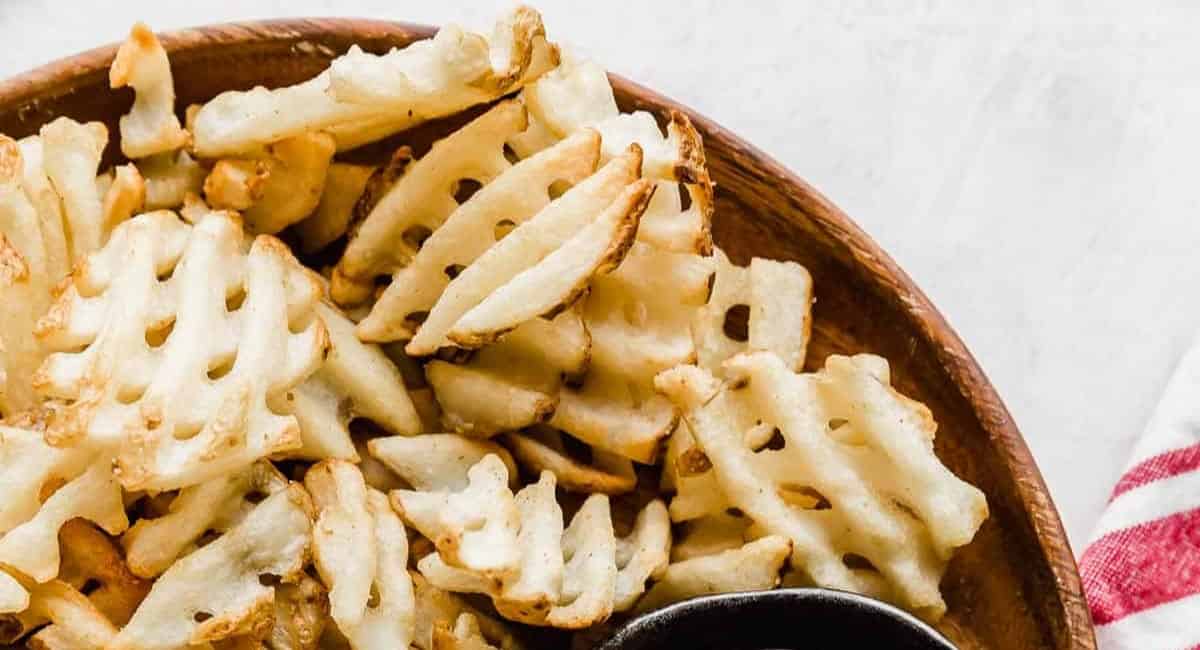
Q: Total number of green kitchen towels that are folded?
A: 0